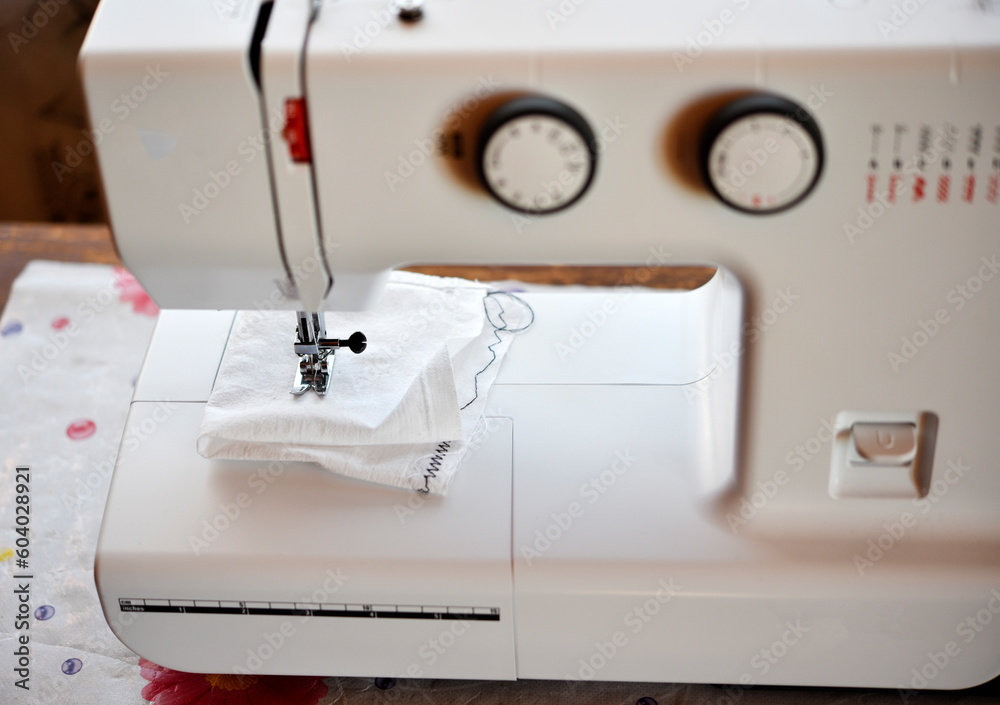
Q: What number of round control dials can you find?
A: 2